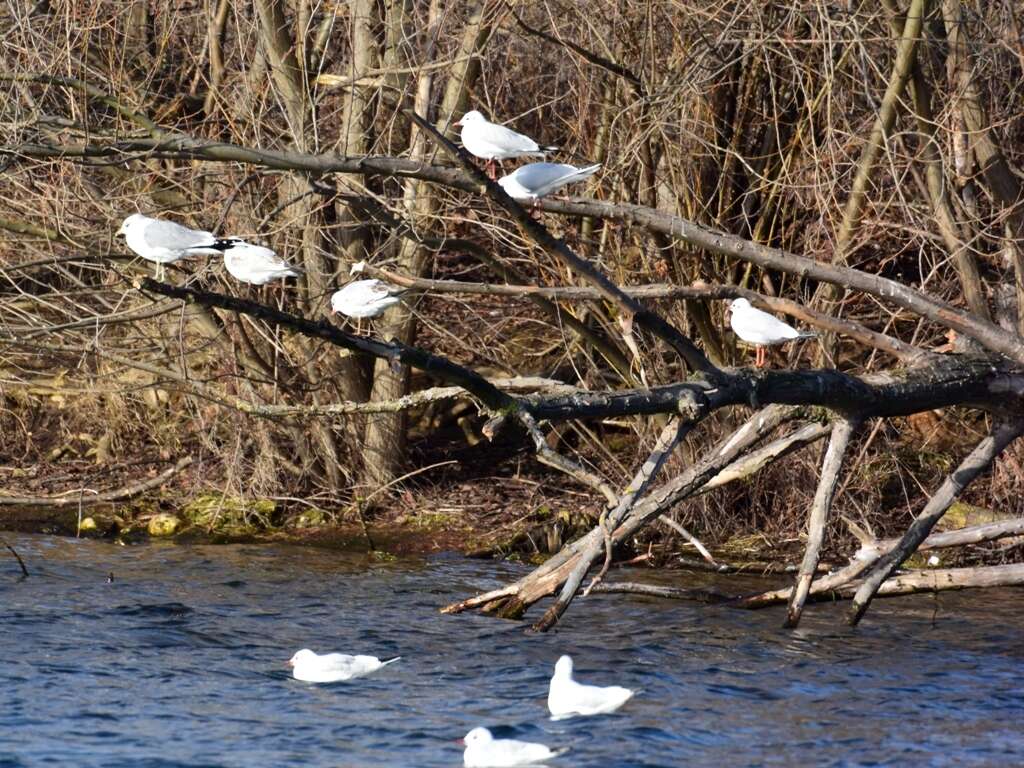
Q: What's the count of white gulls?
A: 9